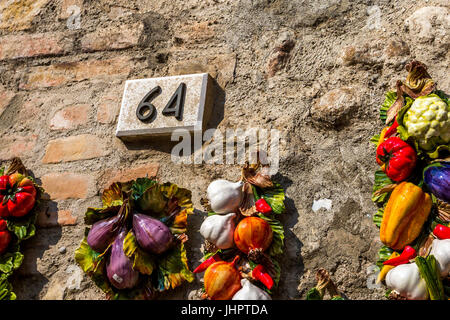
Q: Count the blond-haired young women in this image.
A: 0